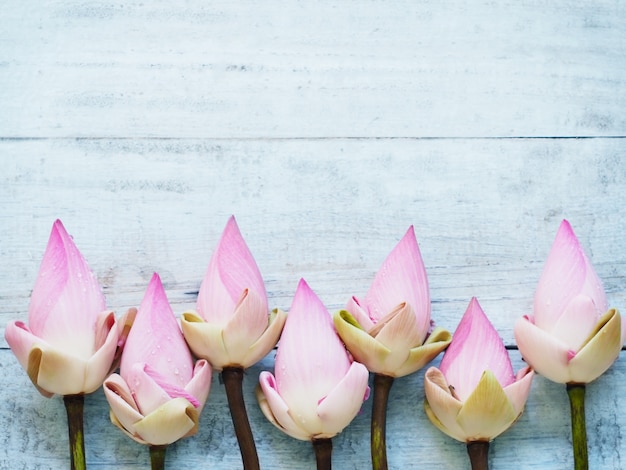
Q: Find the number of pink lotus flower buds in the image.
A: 7